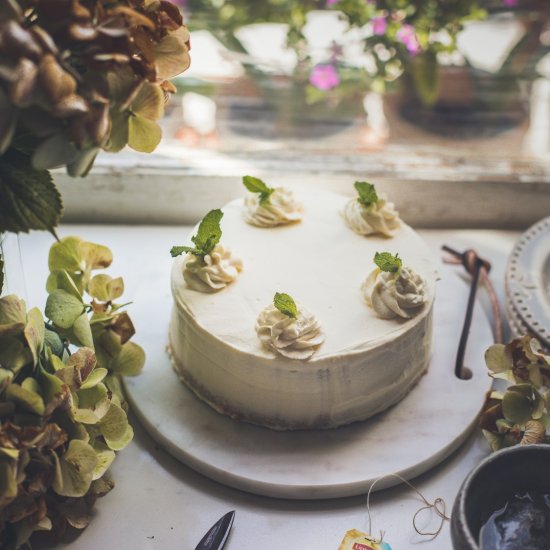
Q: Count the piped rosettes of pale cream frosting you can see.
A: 5